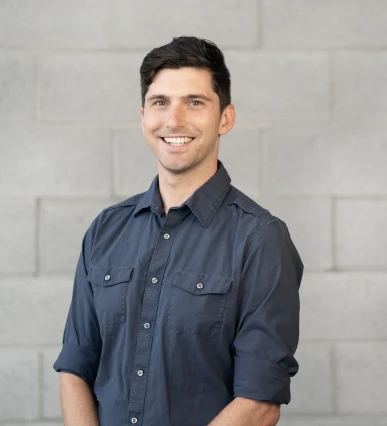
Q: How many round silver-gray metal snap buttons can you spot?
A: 7